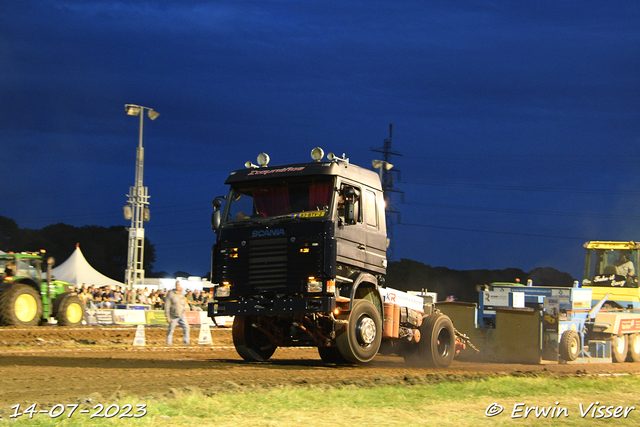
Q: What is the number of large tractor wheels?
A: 2